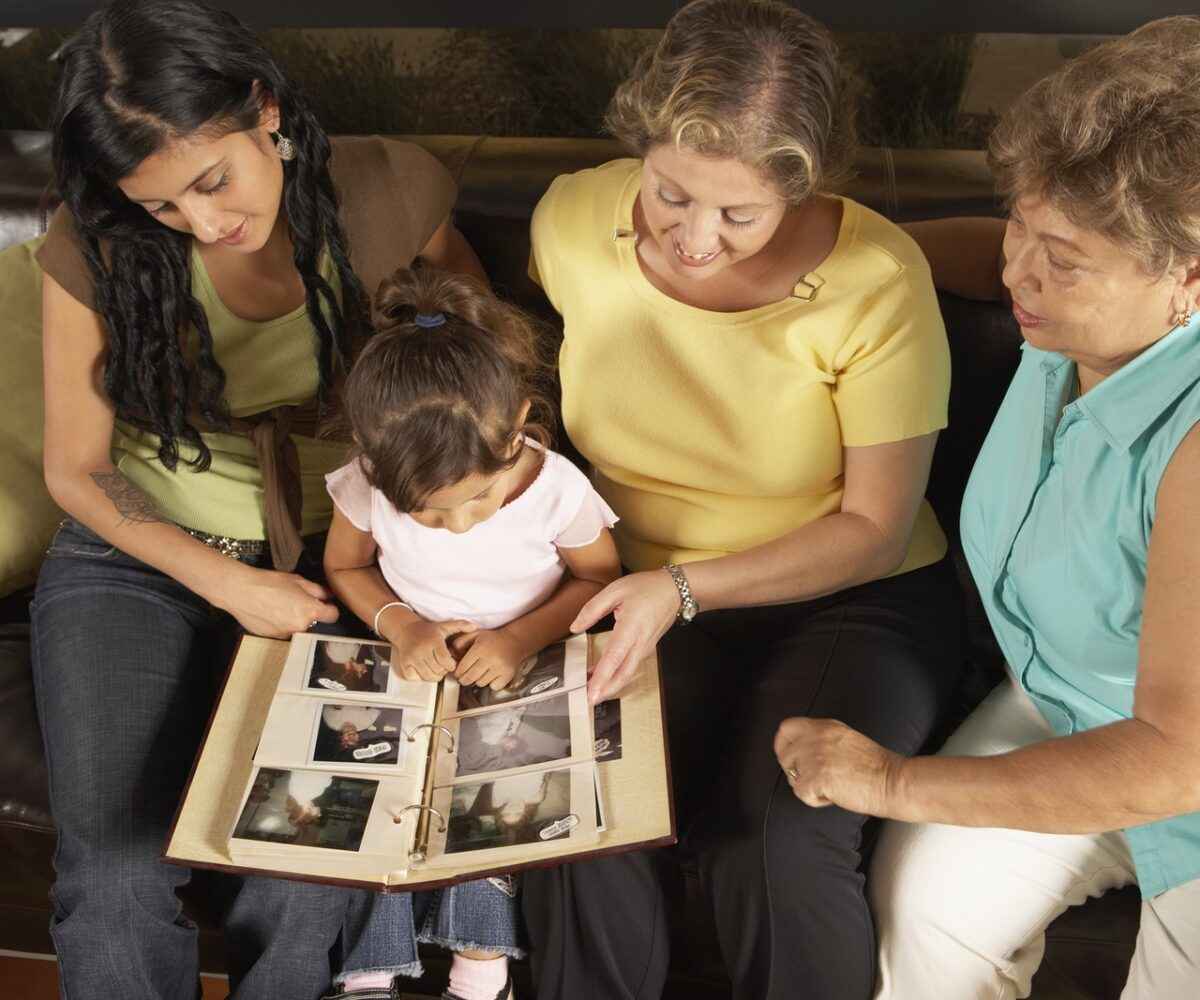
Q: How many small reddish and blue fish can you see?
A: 0